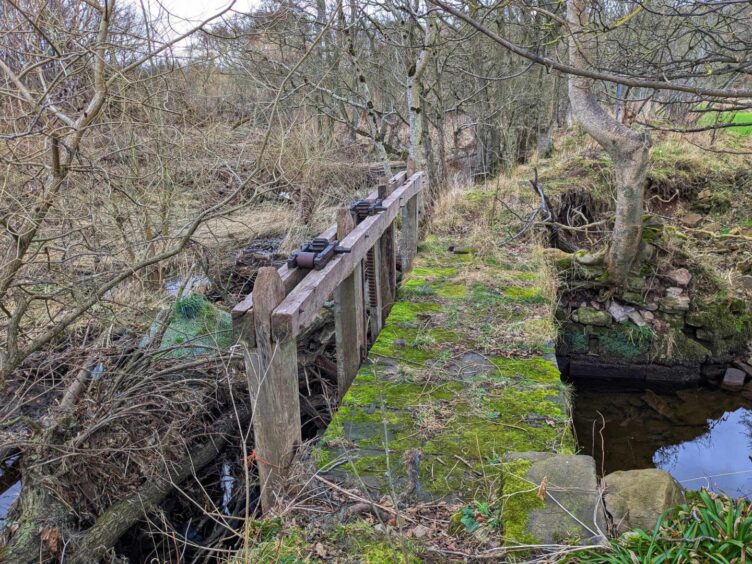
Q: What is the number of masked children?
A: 0